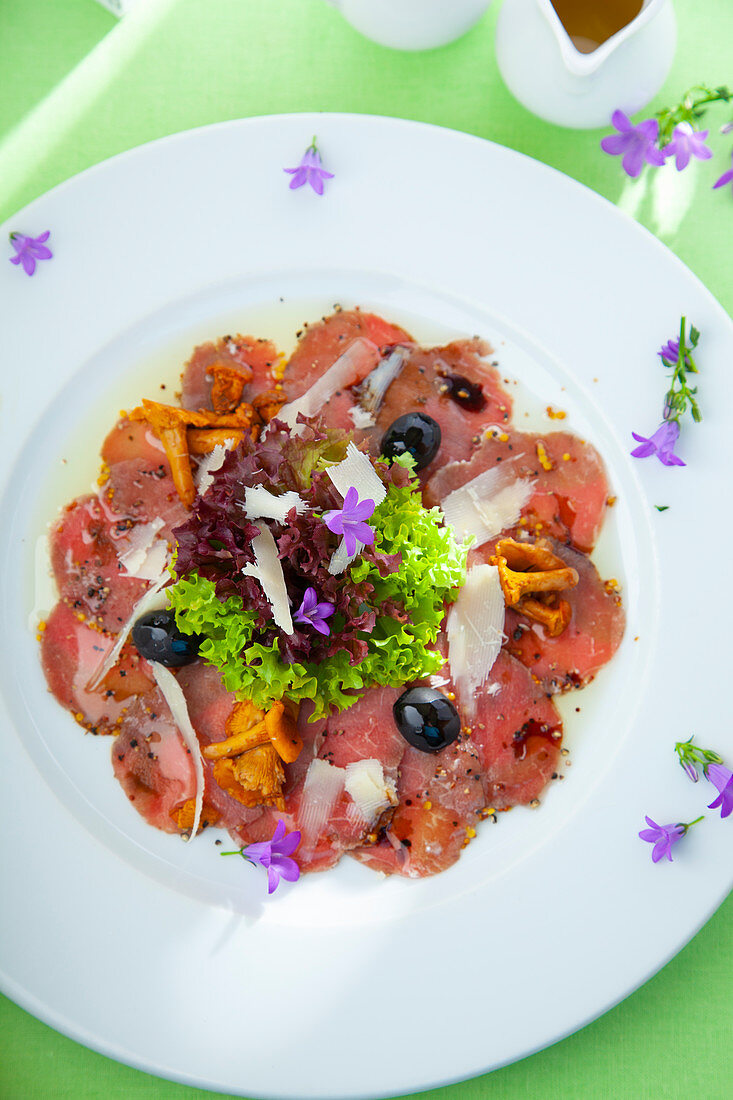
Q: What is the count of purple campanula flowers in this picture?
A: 12